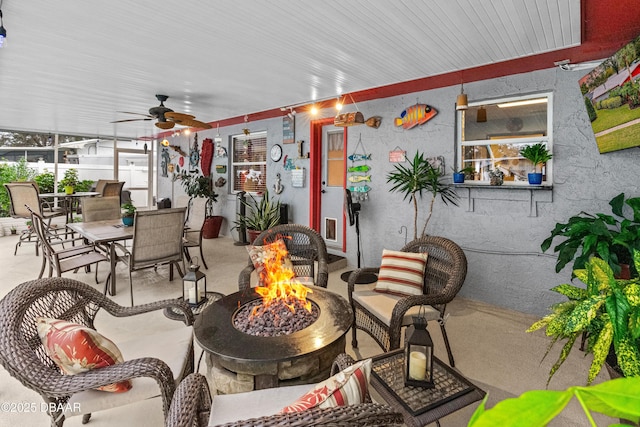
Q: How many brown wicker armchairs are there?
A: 4